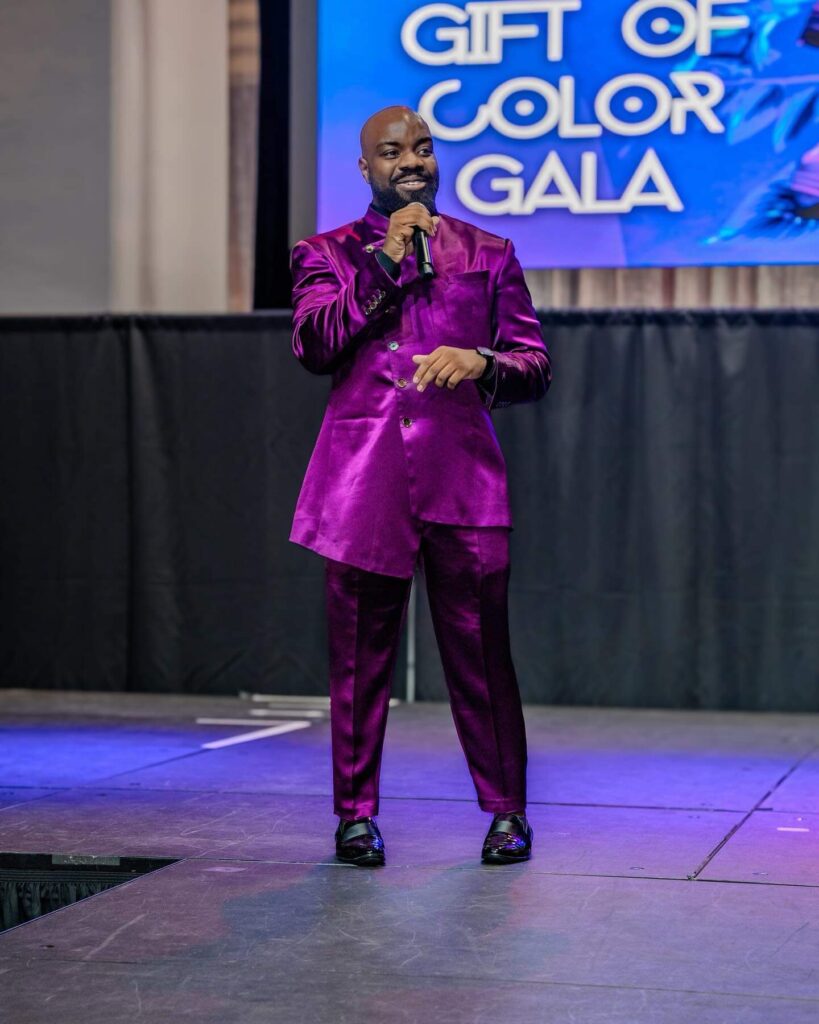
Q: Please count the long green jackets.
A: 0